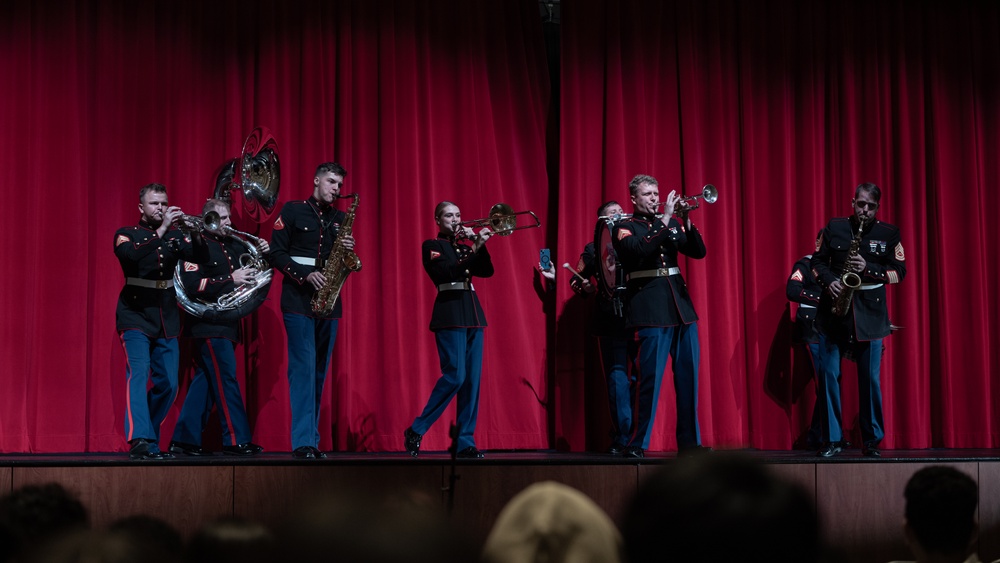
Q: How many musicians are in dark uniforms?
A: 8